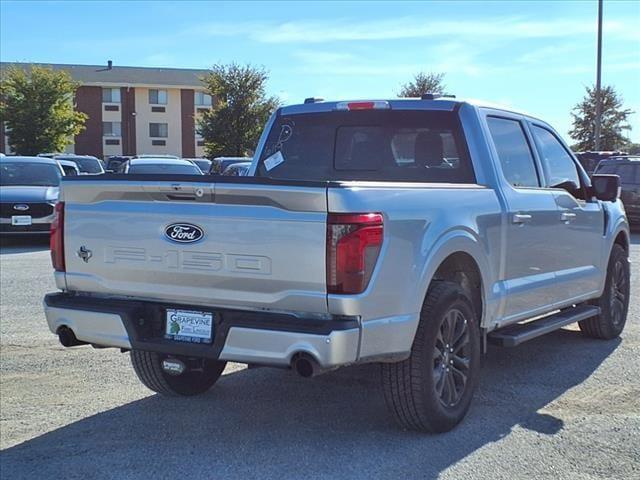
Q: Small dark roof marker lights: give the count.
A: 2